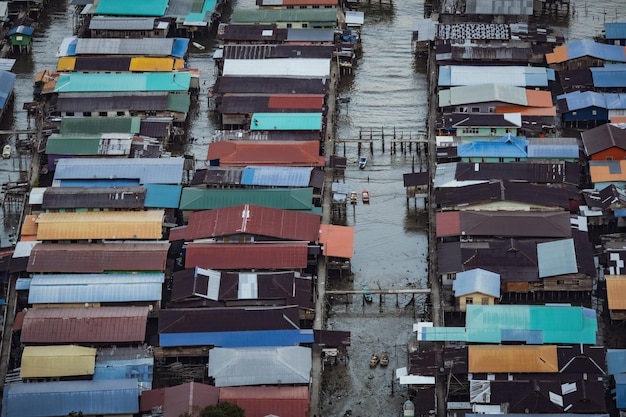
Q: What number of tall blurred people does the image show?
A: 0